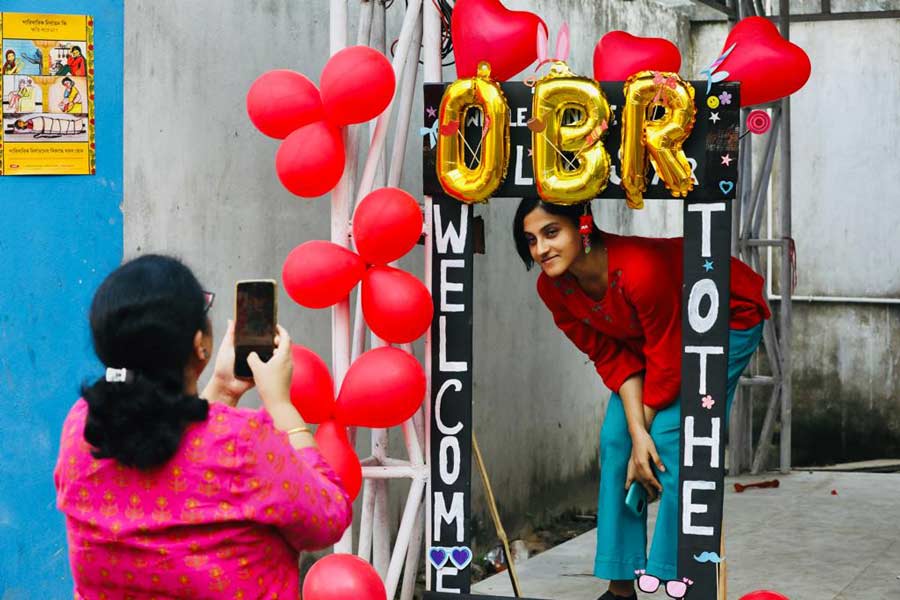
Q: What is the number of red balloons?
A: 14